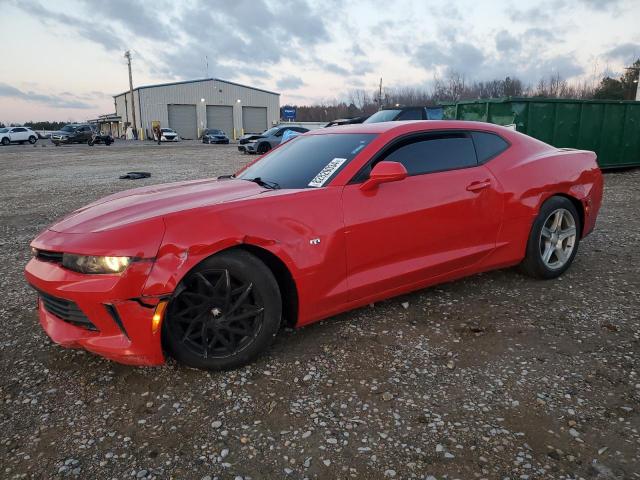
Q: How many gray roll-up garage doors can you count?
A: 3